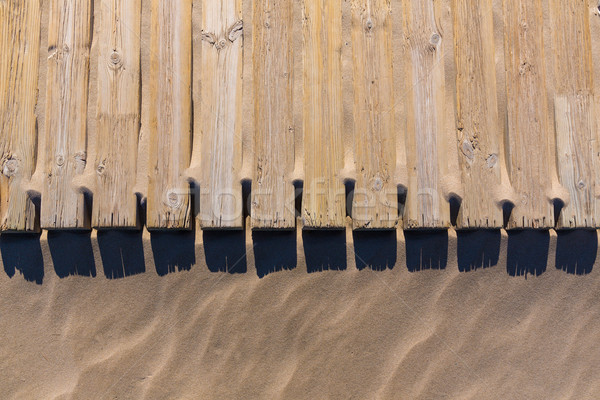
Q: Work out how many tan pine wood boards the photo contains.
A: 12